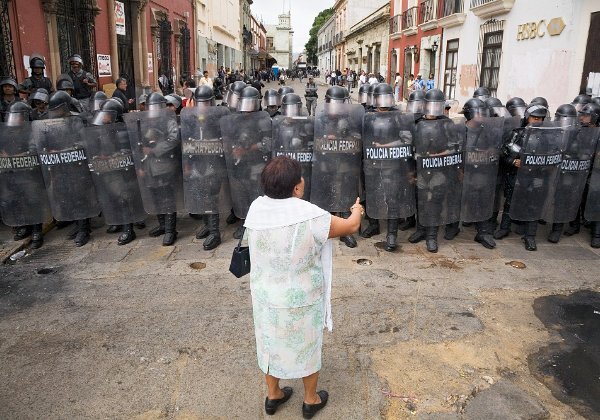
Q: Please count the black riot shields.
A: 14